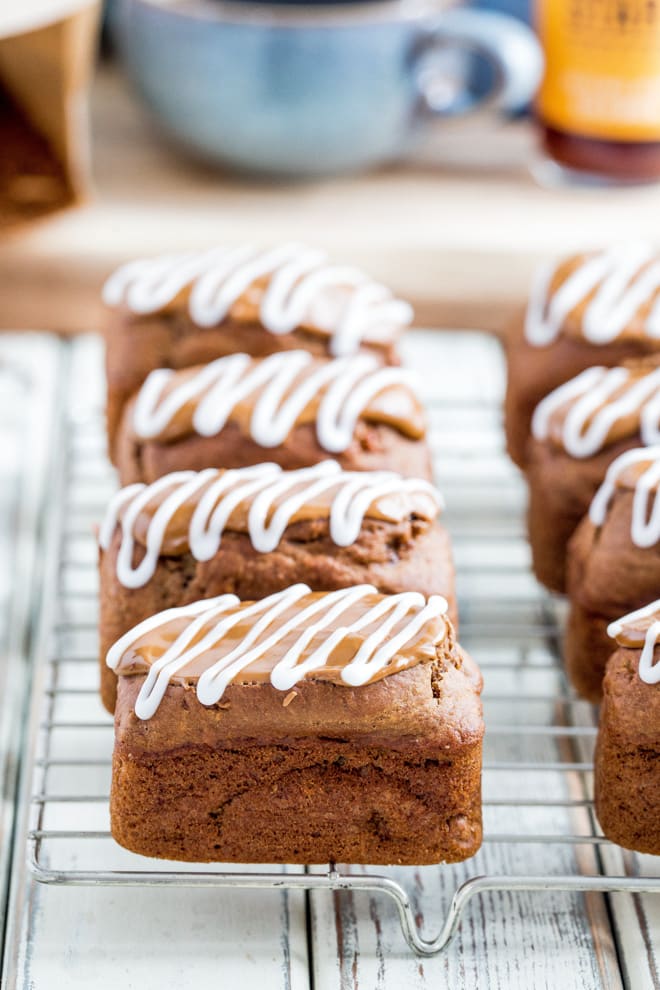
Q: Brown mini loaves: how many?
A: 8